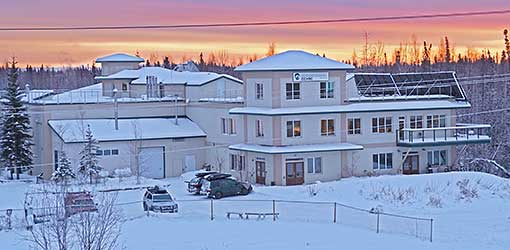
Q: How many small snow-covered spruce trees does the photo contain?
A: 2